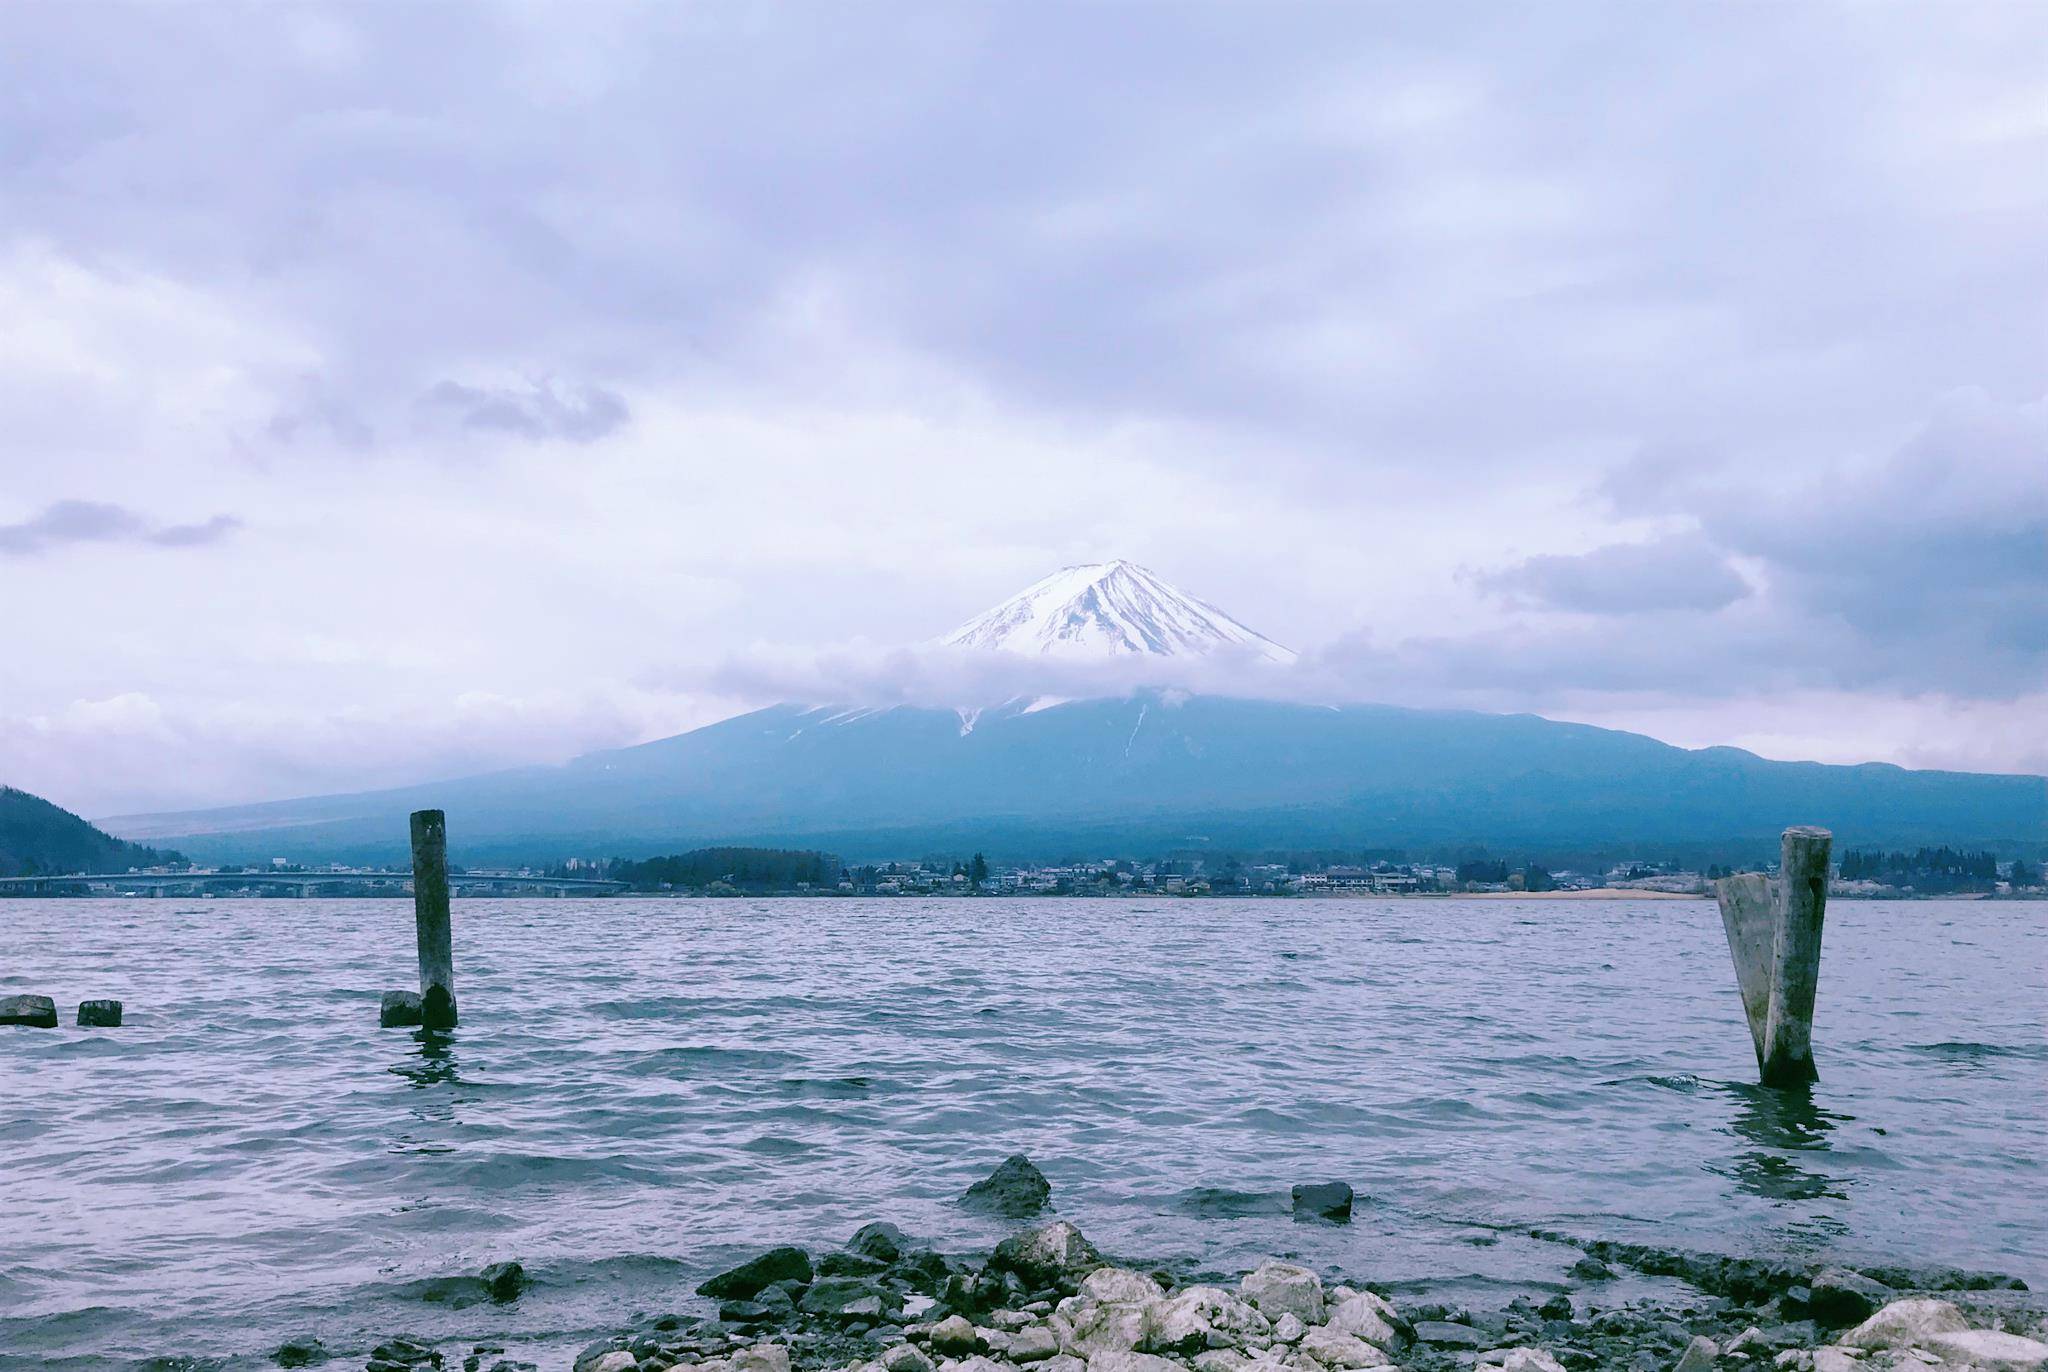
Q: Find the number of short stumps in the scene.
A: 3